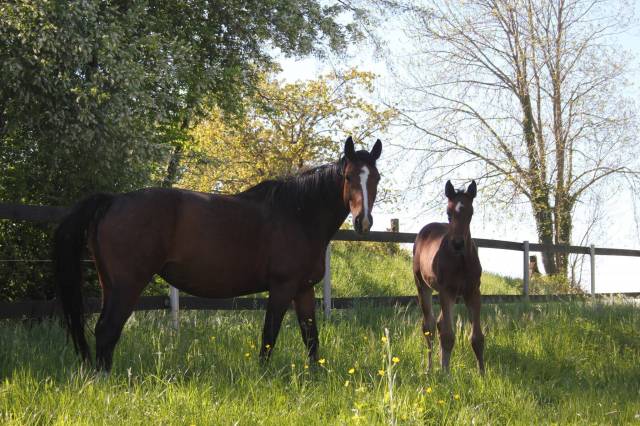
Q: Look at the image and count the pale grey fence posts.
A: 4